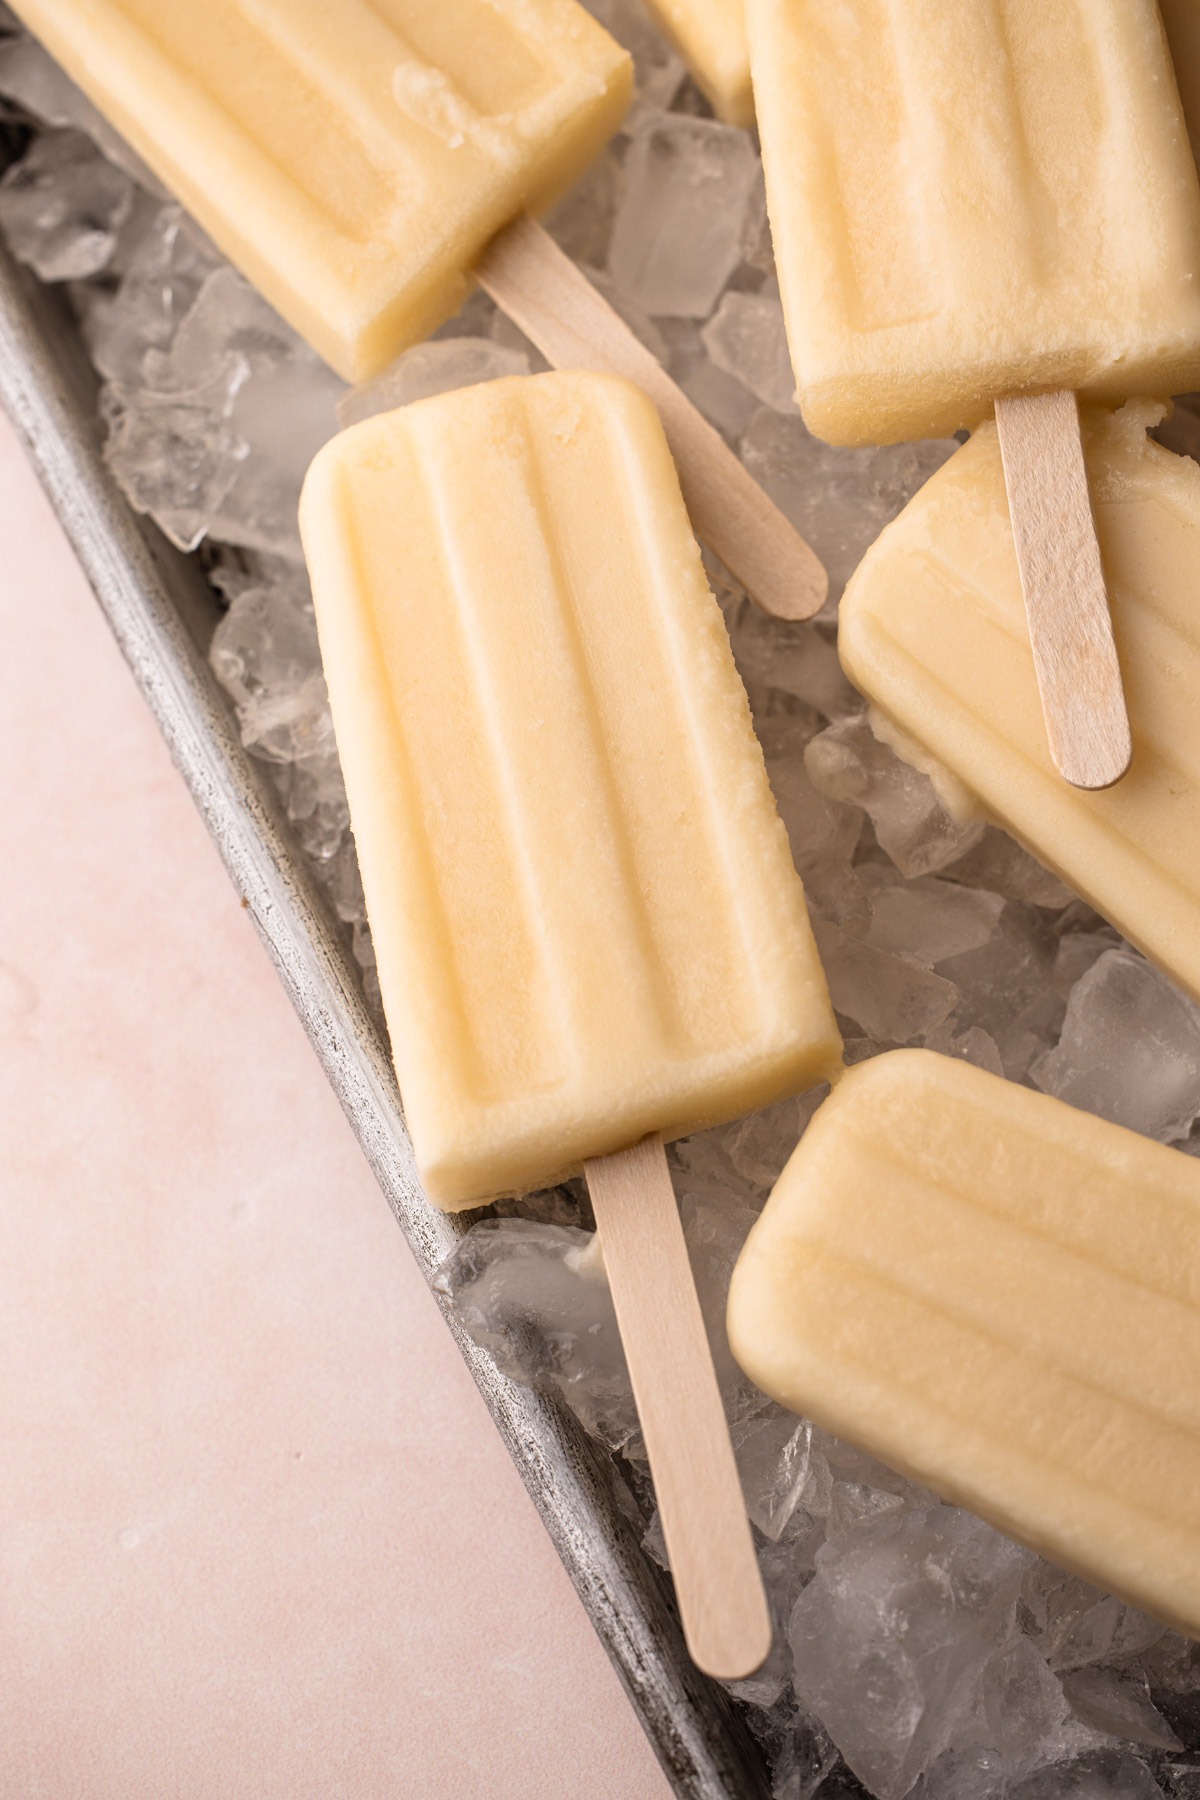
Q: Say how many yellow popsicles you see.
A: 6